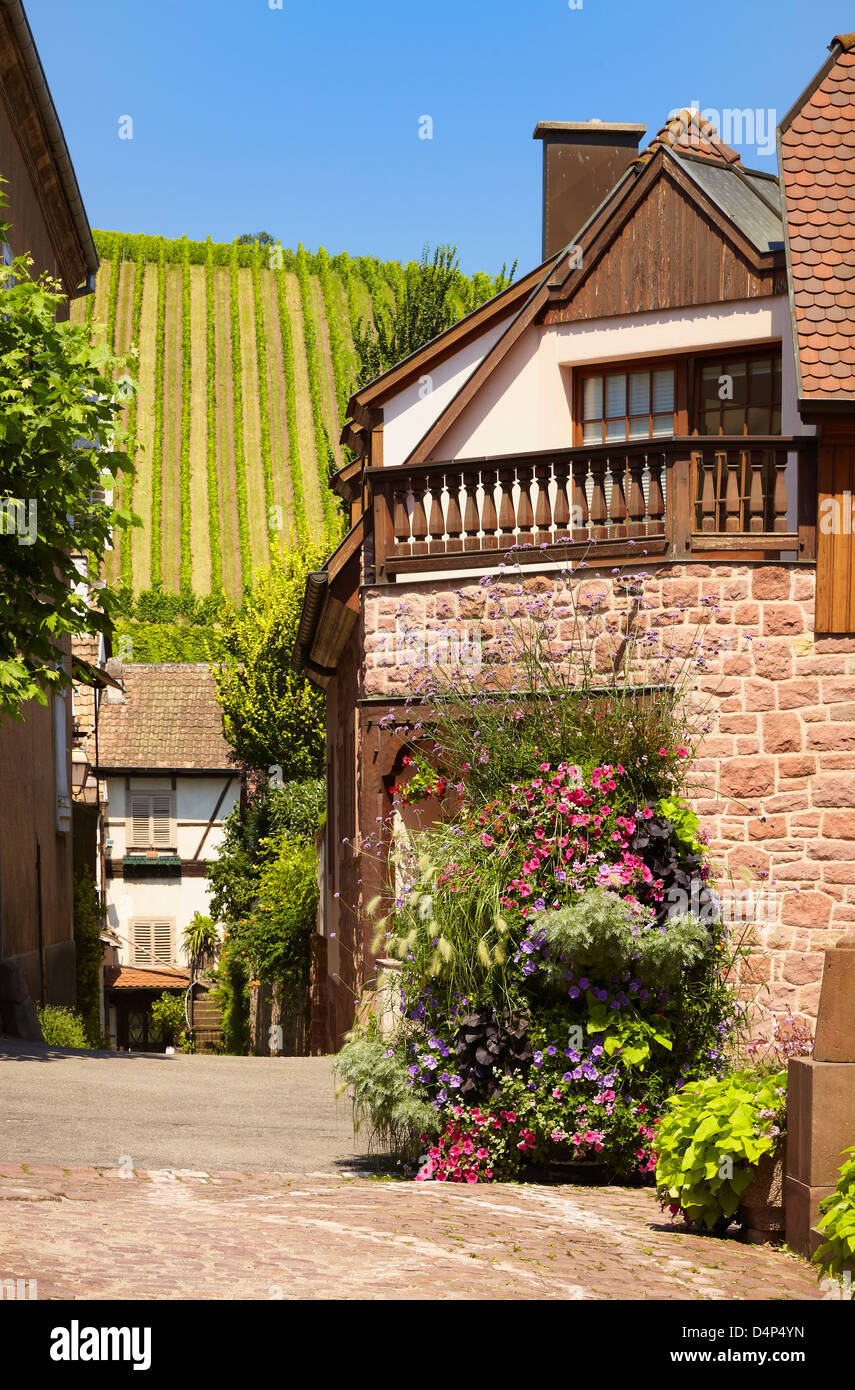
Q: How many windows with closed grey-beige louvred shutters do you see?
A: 2